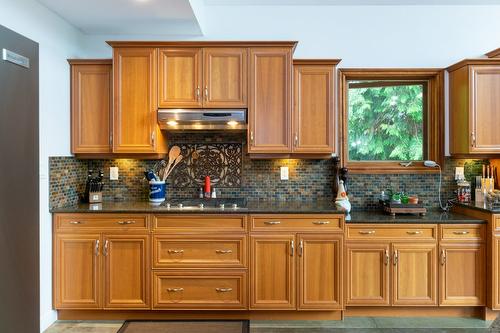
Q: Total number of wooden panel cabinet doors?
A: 14